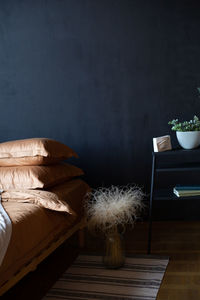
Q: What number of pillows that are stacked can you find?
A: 3